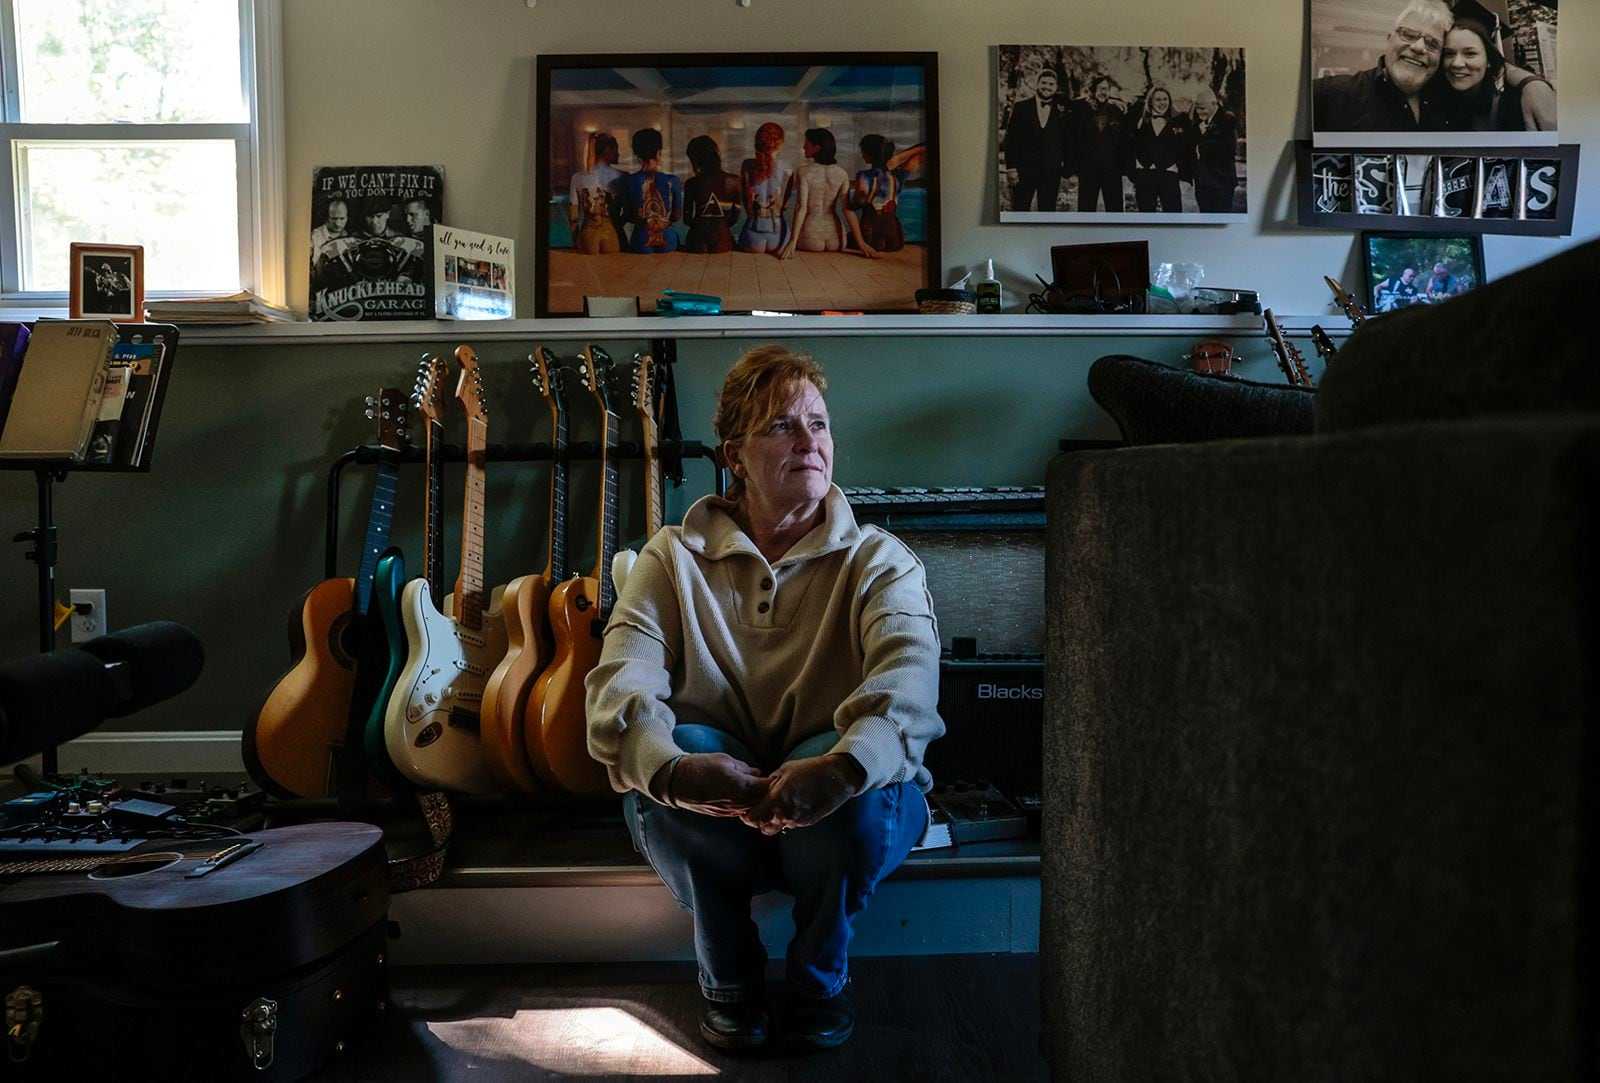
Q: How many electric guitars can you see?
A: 5